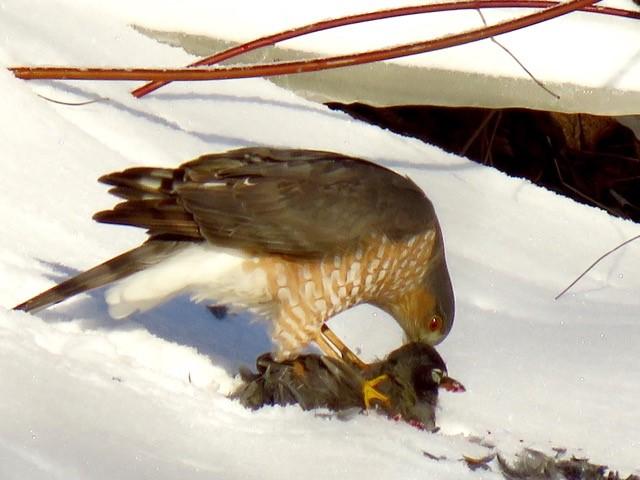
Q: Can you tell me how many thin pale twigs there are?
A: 3